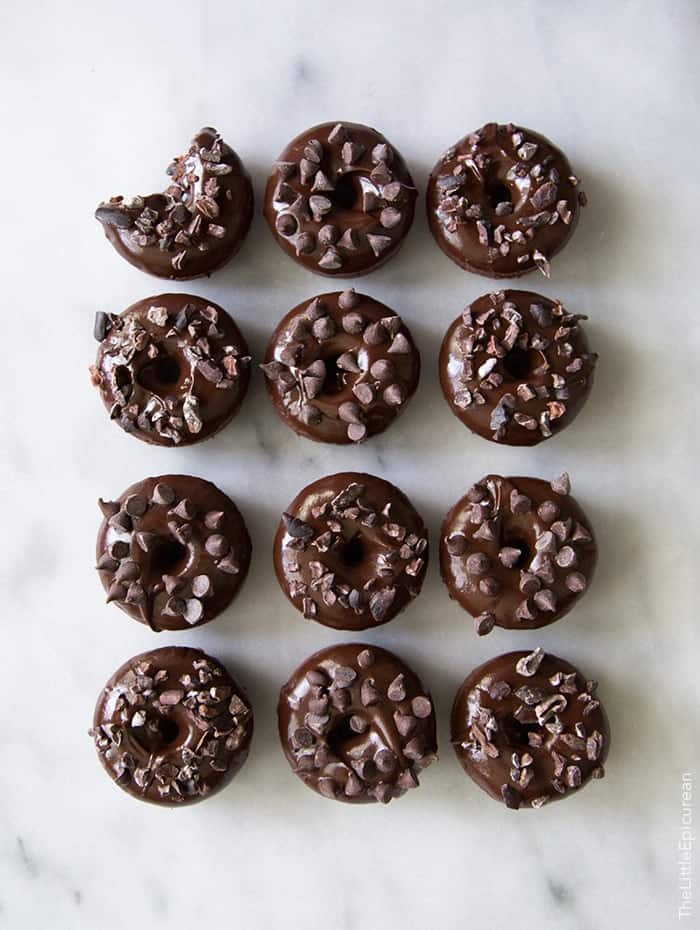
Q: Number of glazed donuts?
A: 12